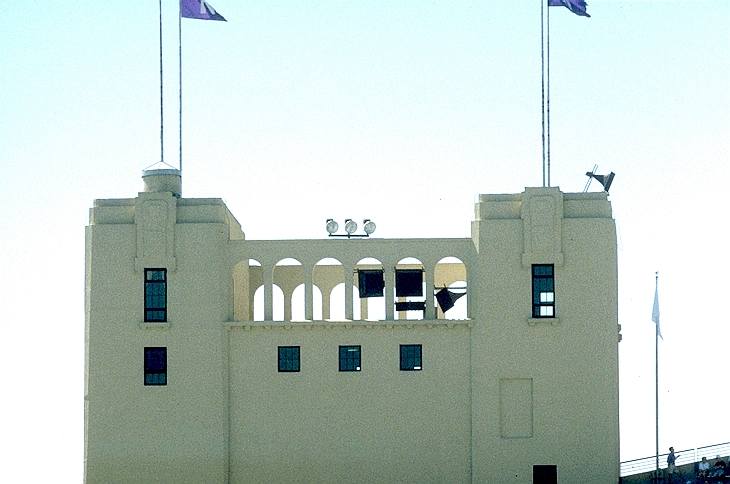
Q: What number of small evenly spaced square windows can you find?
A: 3